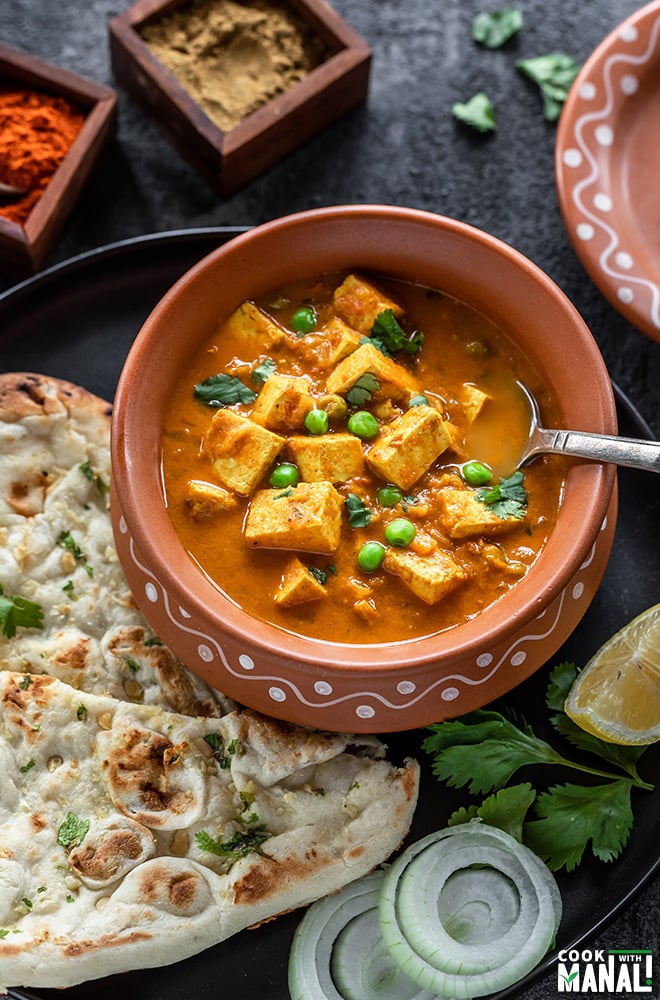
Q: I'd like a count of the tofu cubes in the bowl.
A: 14